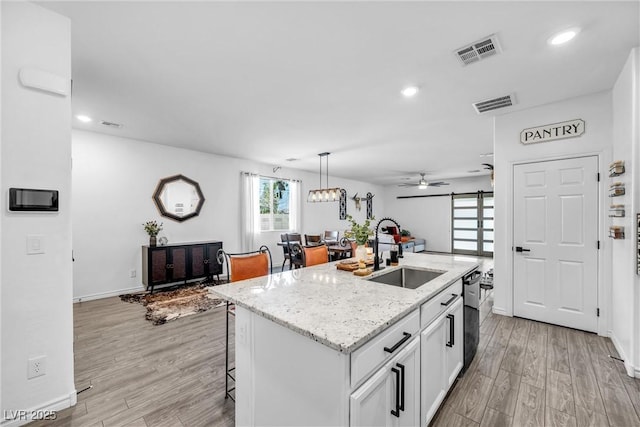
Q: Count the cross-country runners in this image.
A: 0